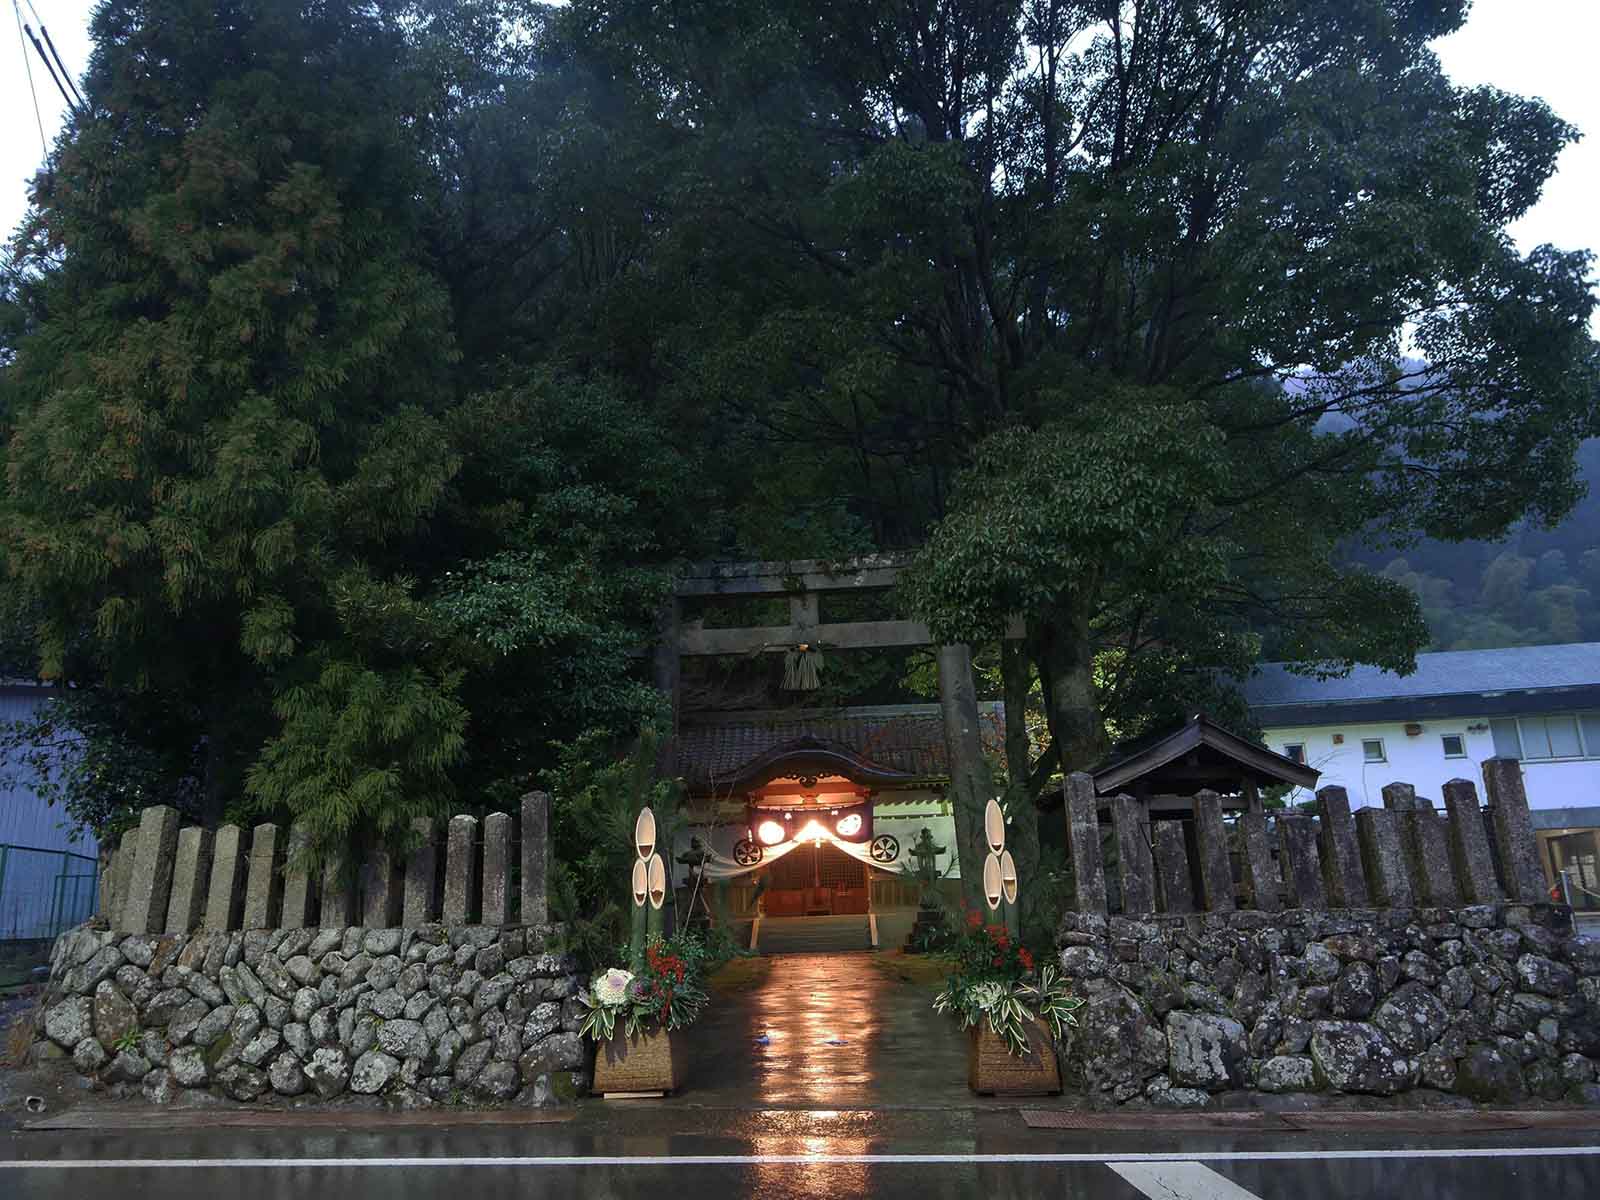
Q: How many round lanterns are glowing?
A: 2